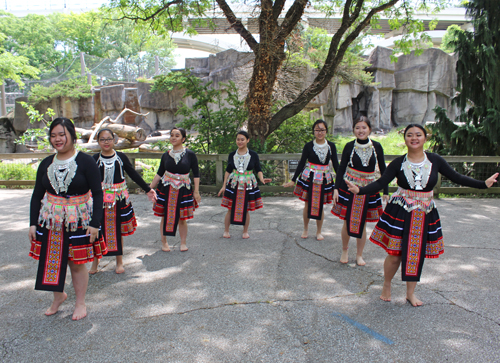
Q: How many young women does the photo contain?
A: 7